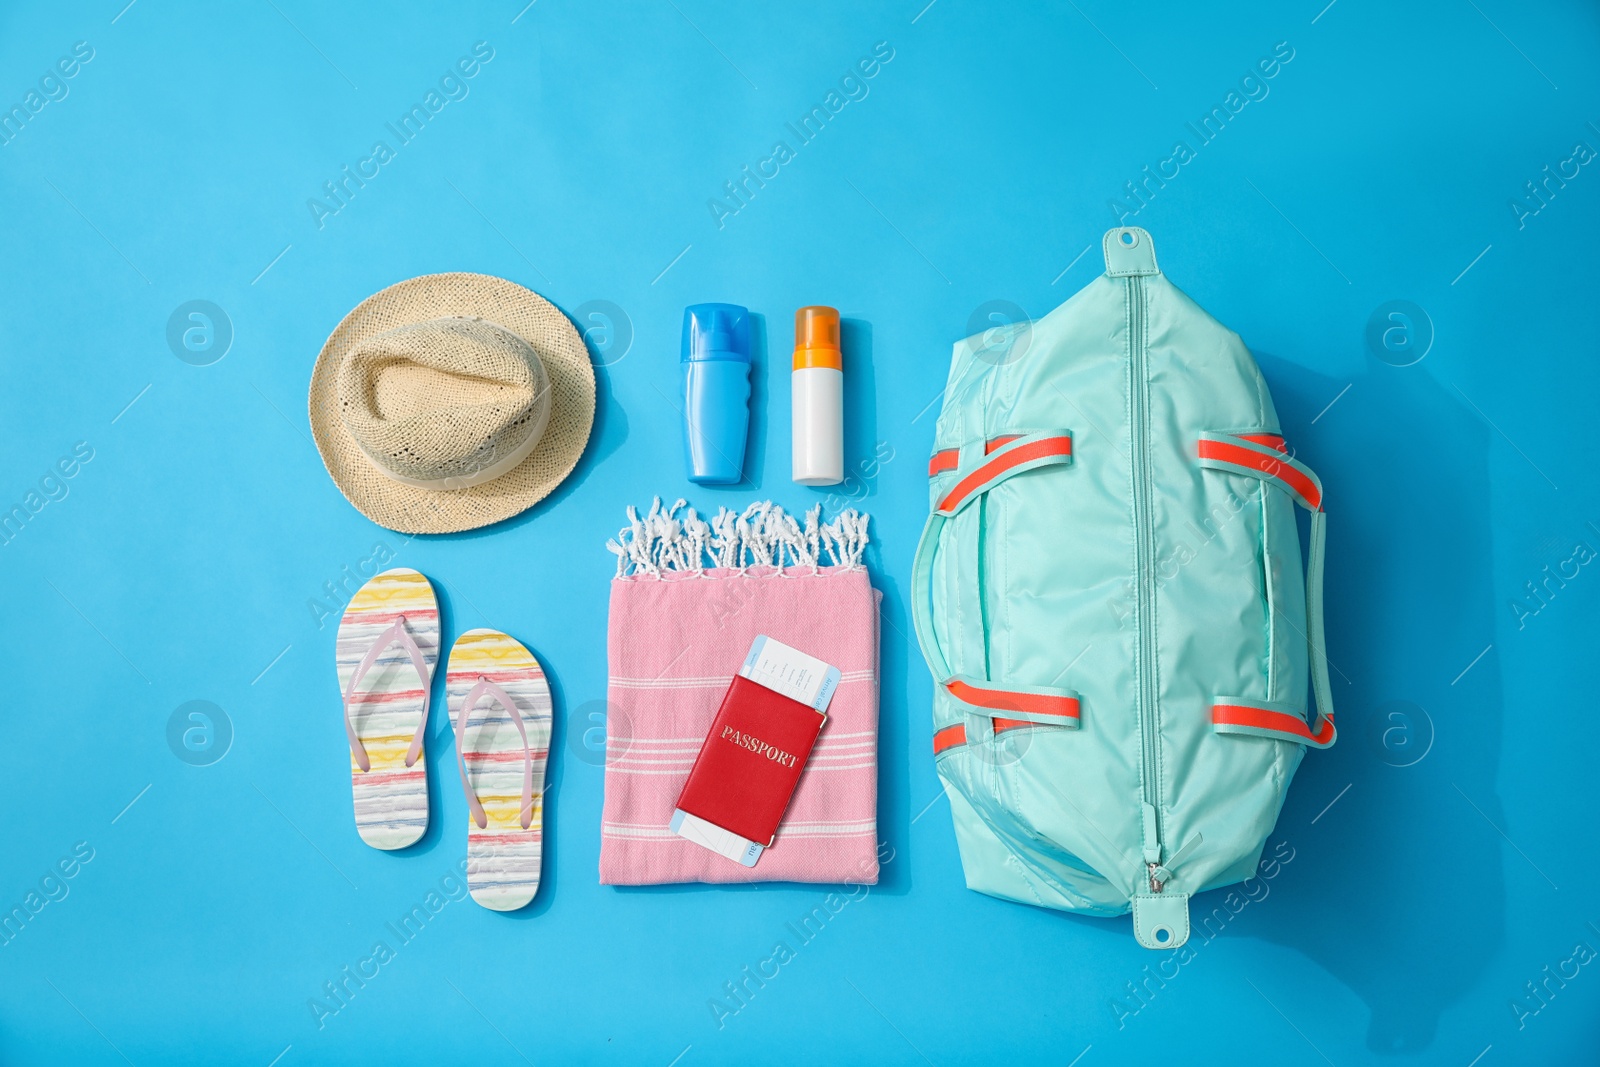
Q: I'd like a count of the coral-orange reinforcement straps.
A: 4